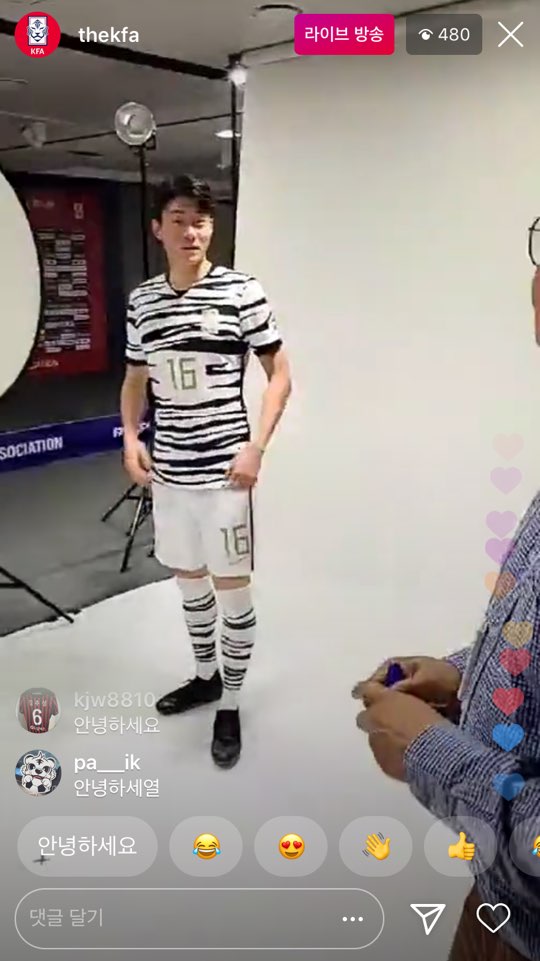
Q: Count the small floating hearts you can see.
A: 10